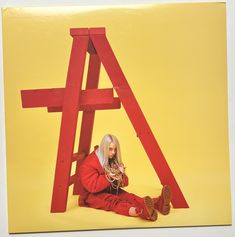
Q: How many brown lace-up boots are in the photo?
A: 2